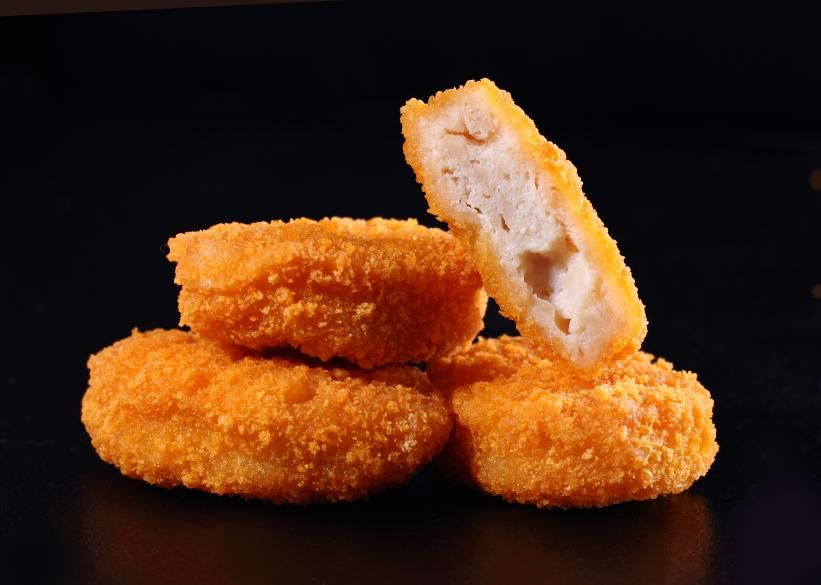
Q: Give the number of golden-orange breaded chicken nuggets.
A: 4